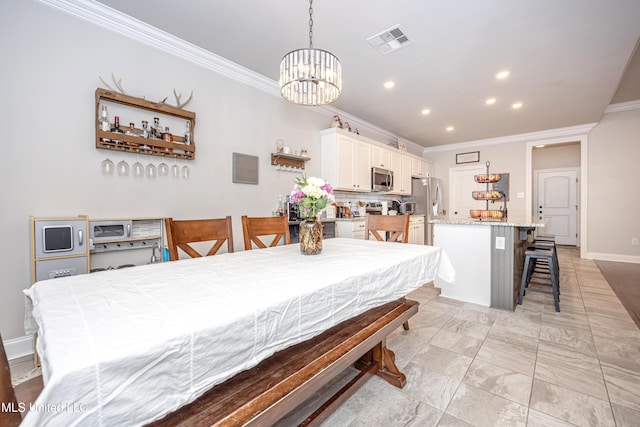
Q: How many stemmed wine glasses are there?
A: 7